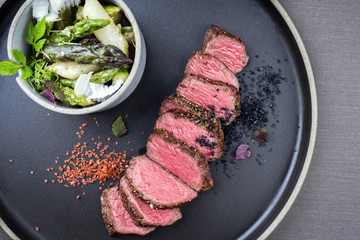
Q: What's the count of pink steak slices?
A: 9